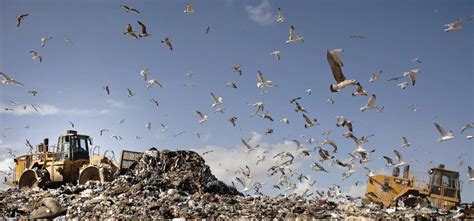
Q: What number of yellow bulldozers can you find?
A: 2